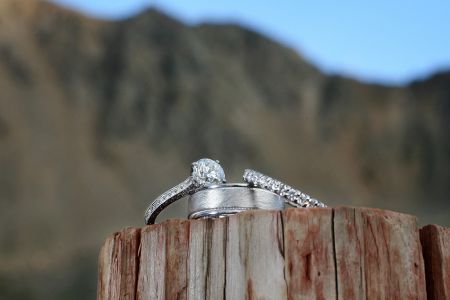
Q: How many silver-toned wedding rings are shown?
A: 3